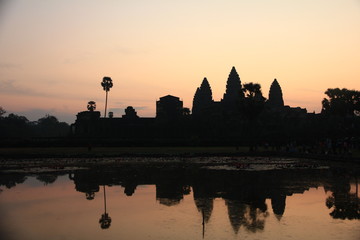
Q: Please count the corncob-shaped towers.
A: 3